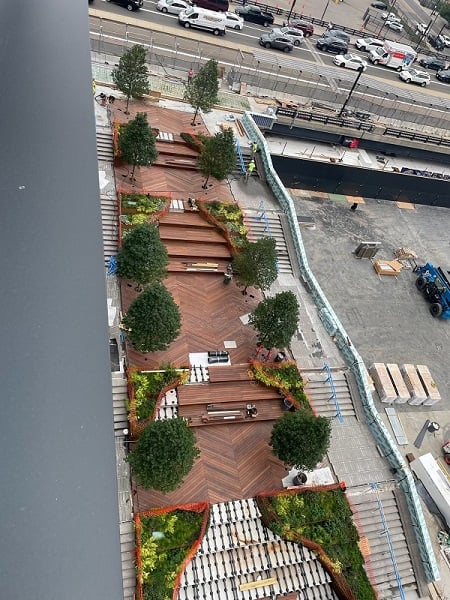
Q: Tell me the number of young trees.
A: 10